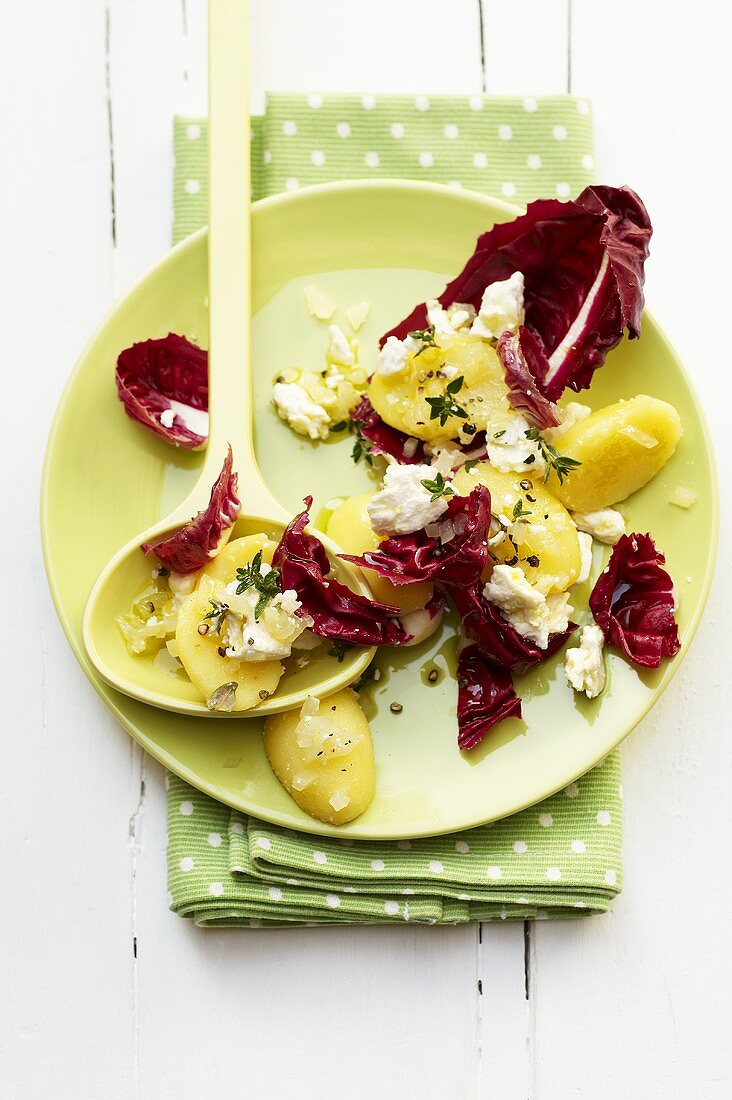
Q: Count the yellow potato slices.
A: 7